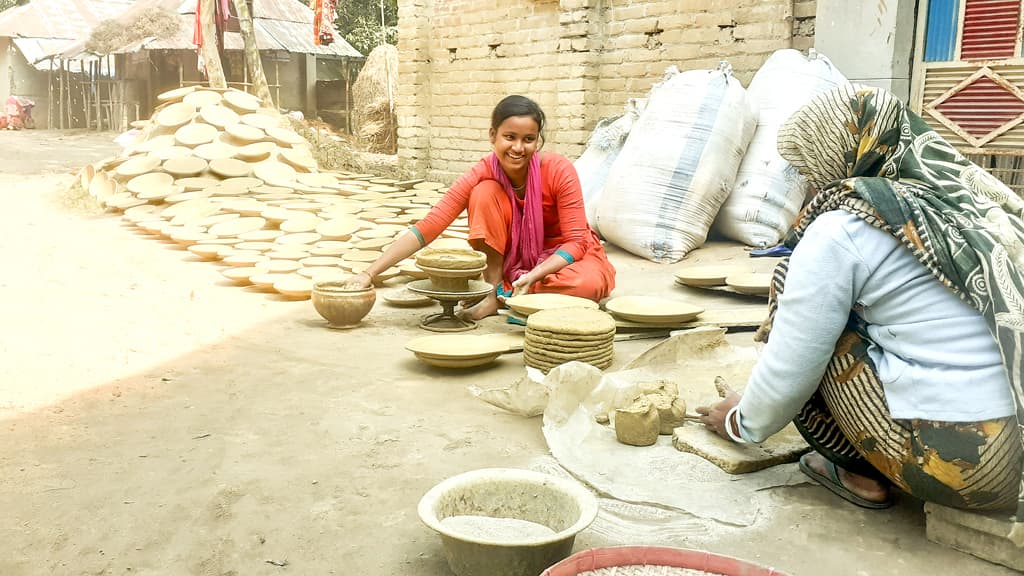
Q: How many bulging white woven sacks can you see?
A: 3